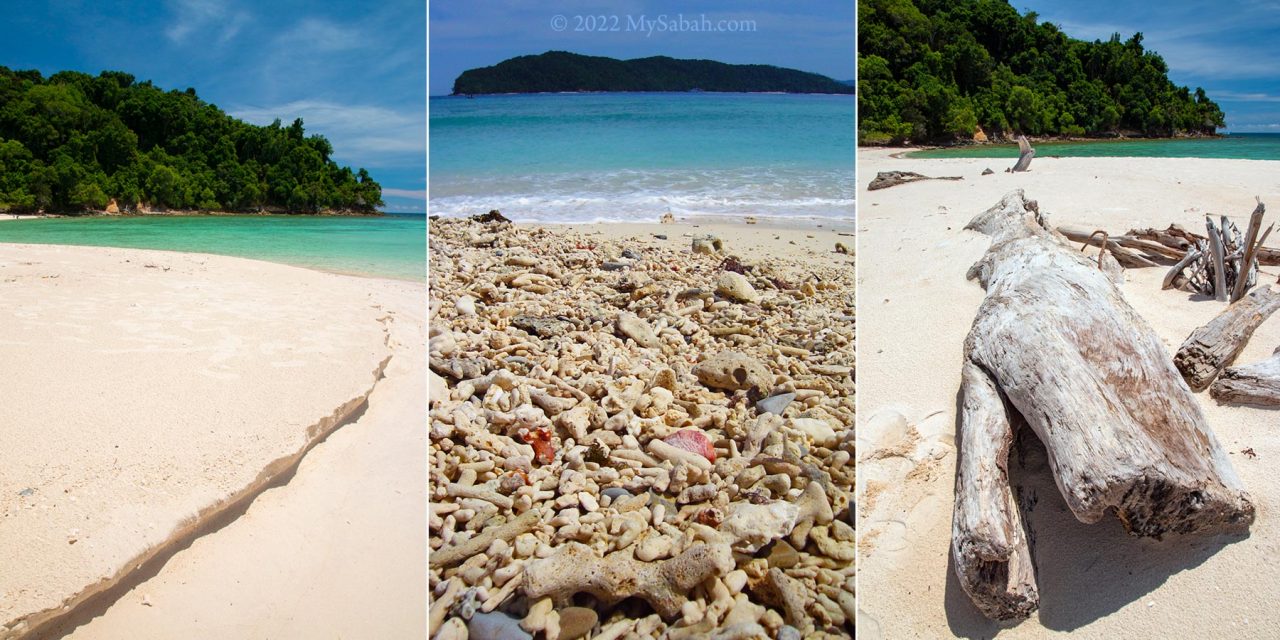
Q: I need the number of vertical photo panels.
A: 3